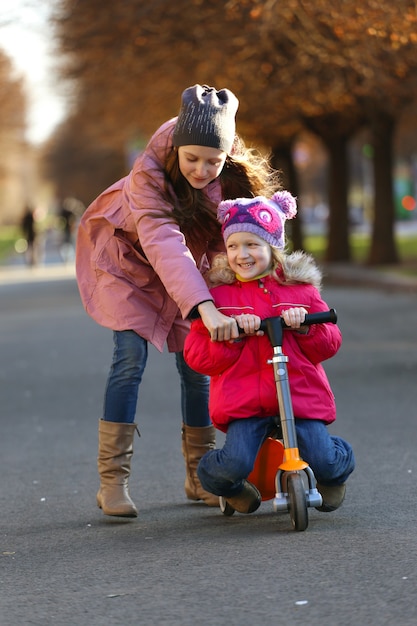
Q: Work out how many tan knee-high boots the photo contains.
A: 2